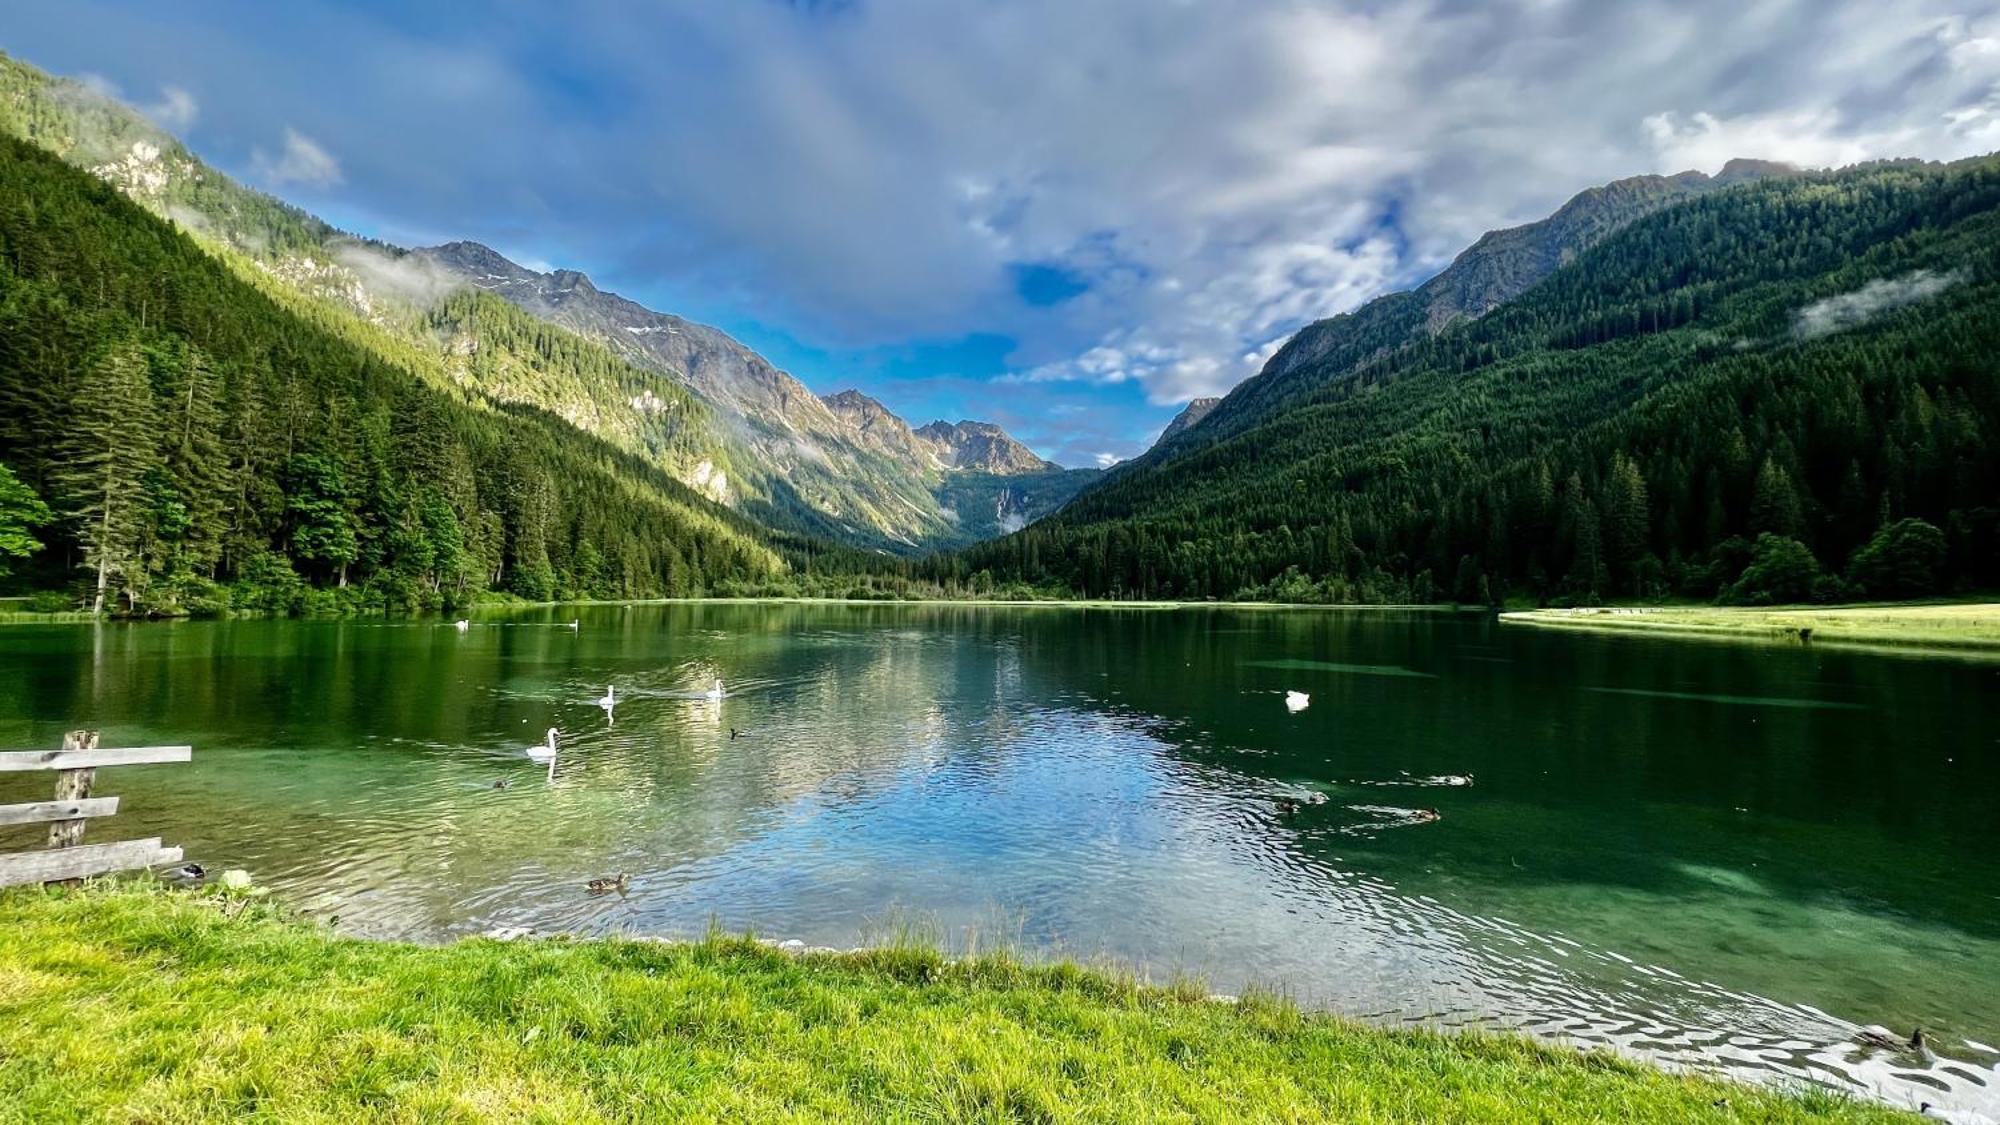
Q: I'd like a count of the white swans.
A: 6